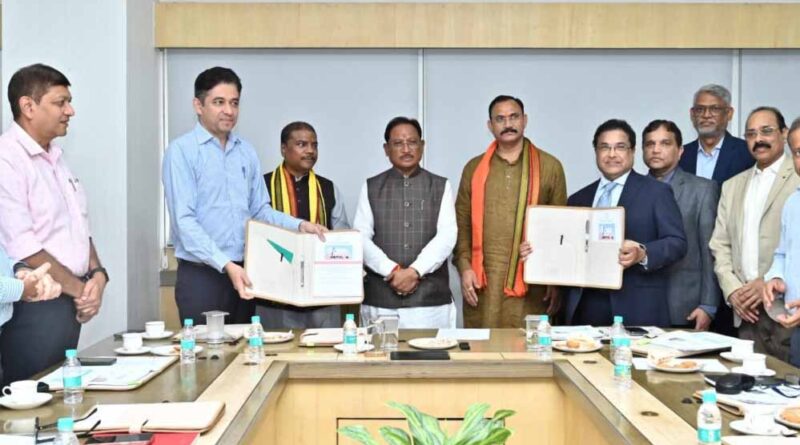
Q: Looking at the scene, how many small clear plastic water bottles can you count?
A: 9